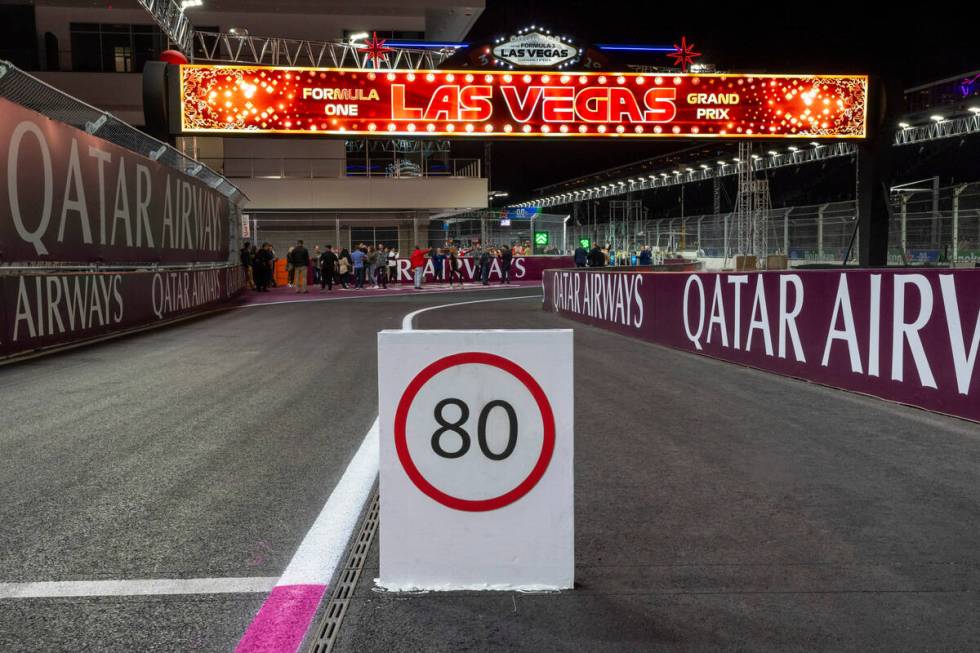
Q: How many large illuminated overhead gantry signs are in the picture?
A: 1